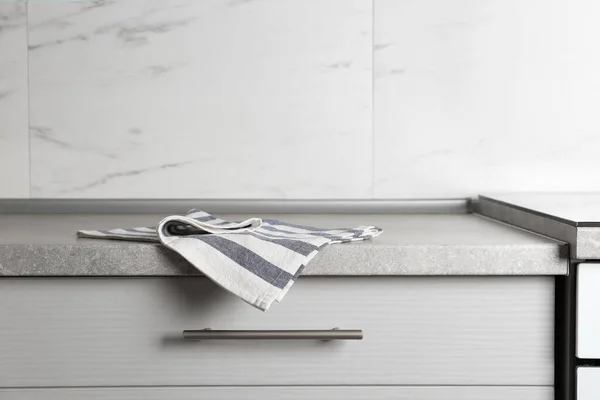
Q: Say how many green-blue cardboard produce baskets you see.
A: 0